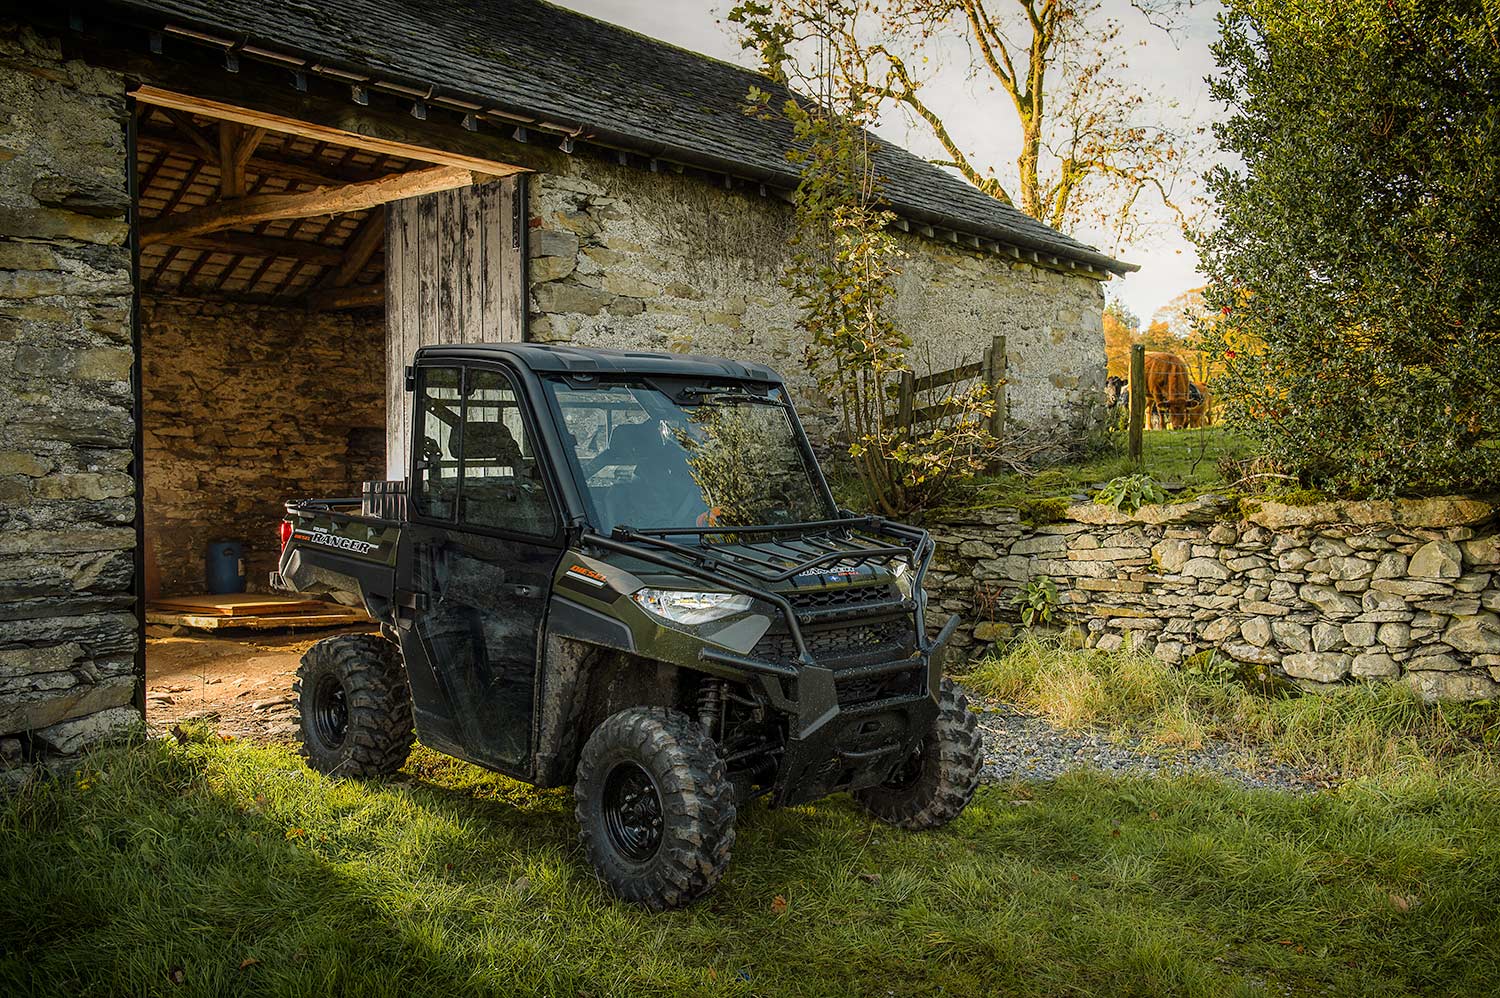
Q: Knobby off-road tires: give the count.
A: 3